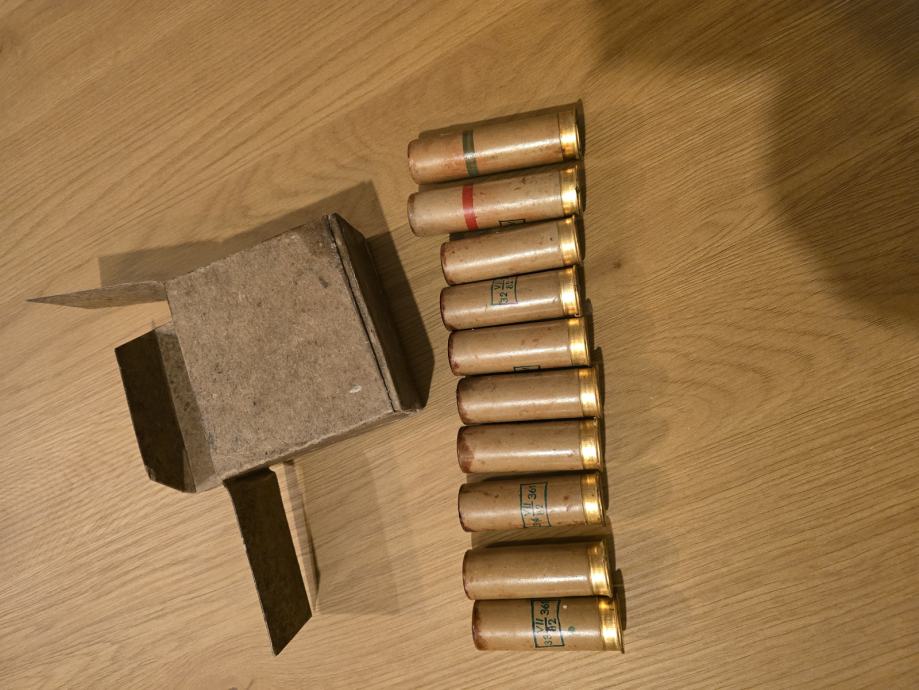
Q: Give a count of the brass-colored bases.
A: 10